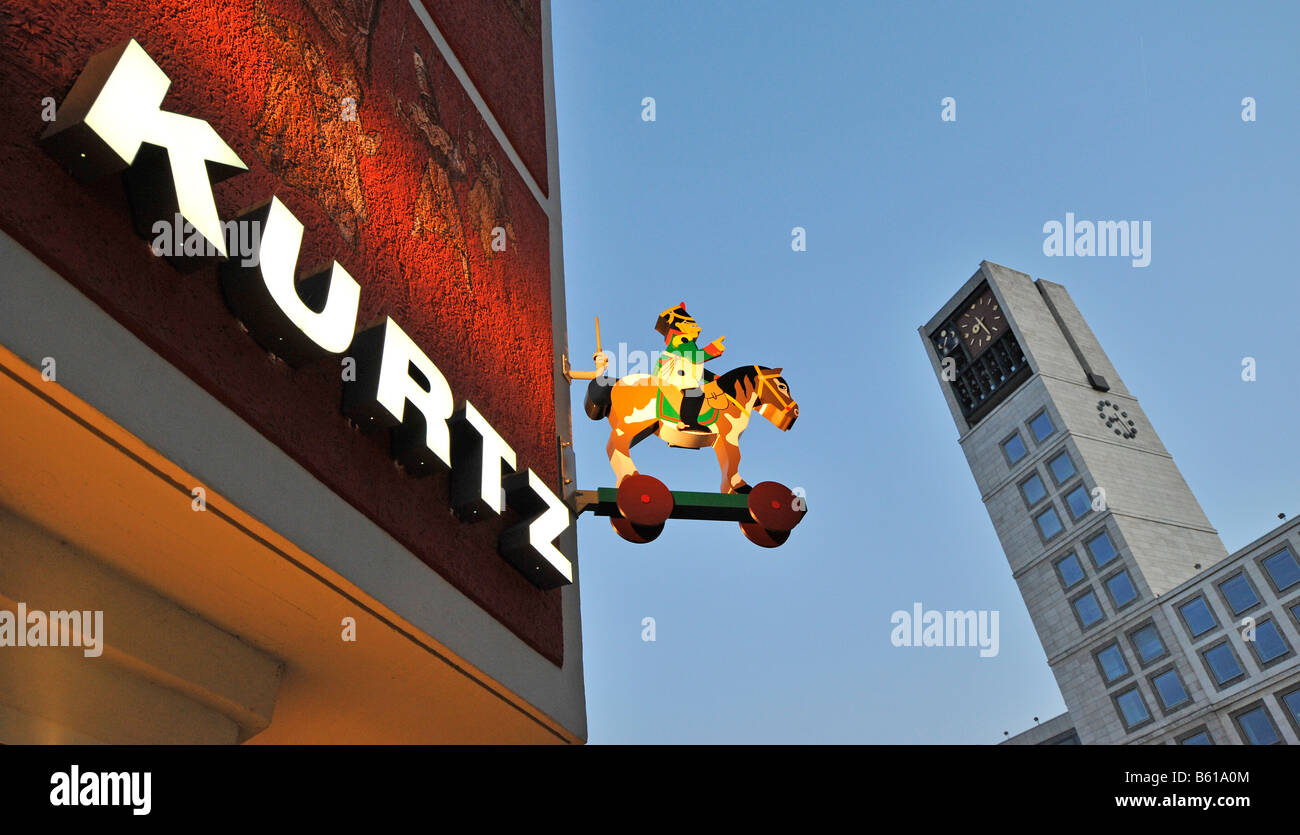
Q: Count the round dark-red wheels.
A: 4